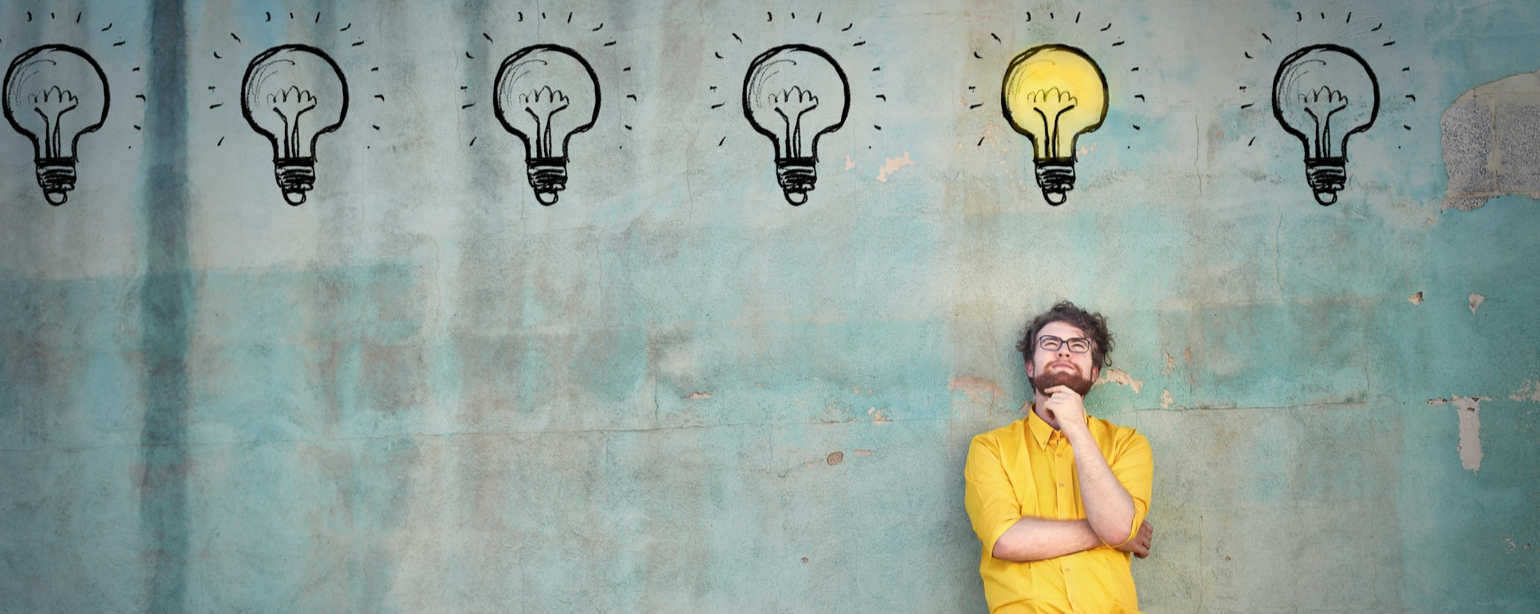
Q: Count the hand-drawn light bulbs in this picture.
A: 6